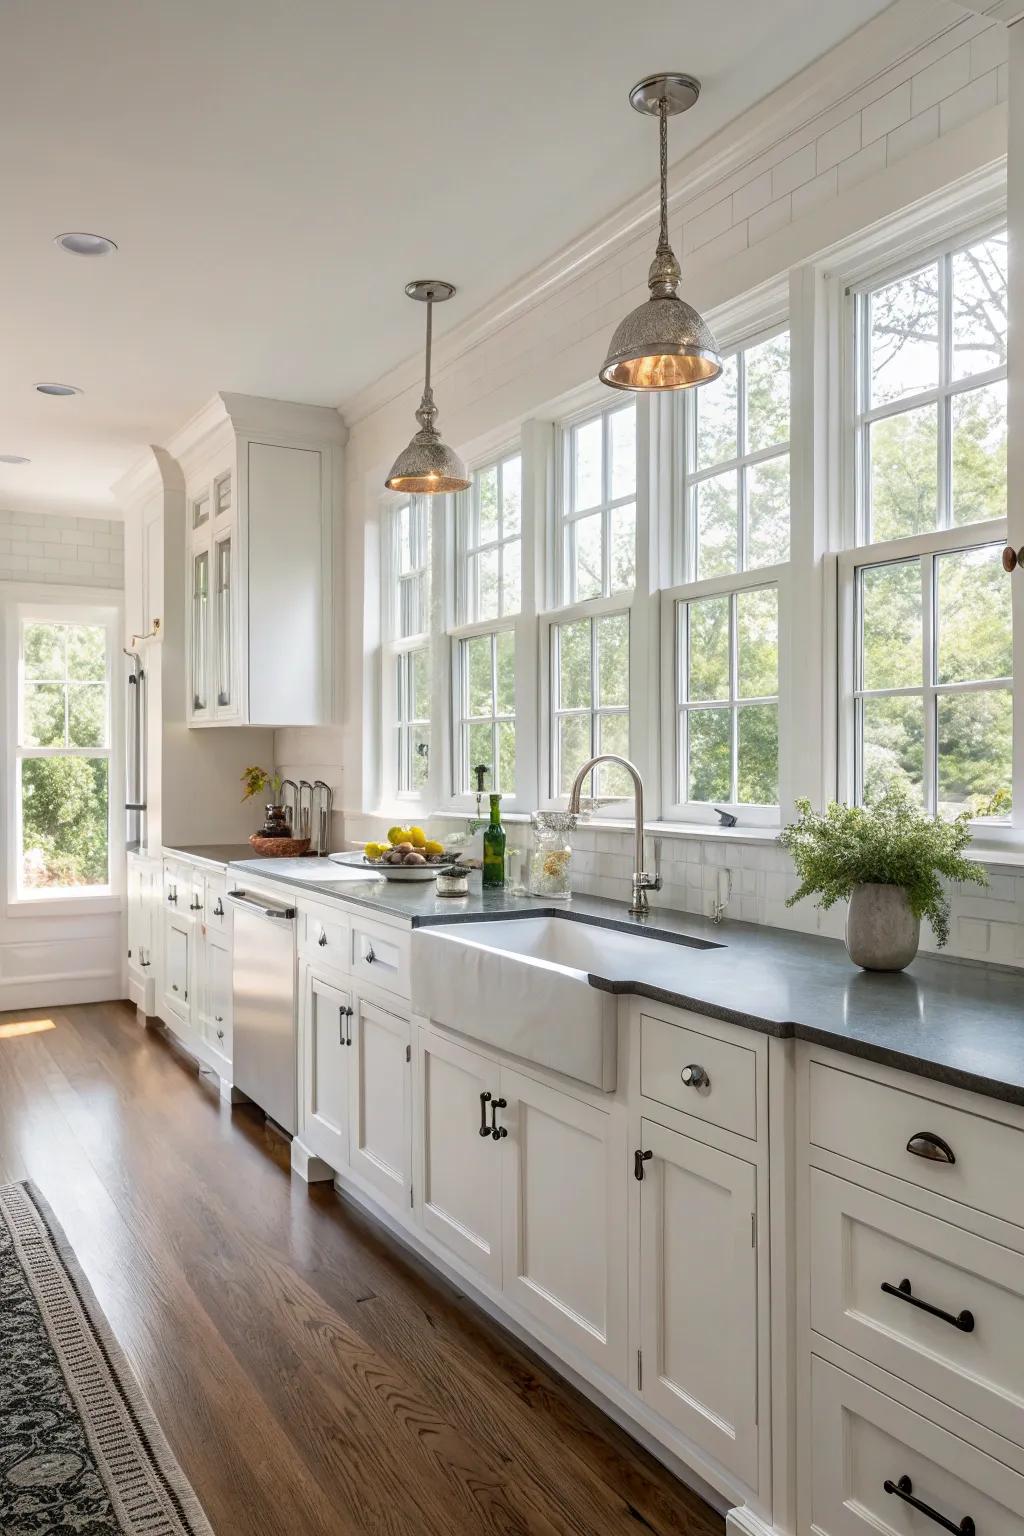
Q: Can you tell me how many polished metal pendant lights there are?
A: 2